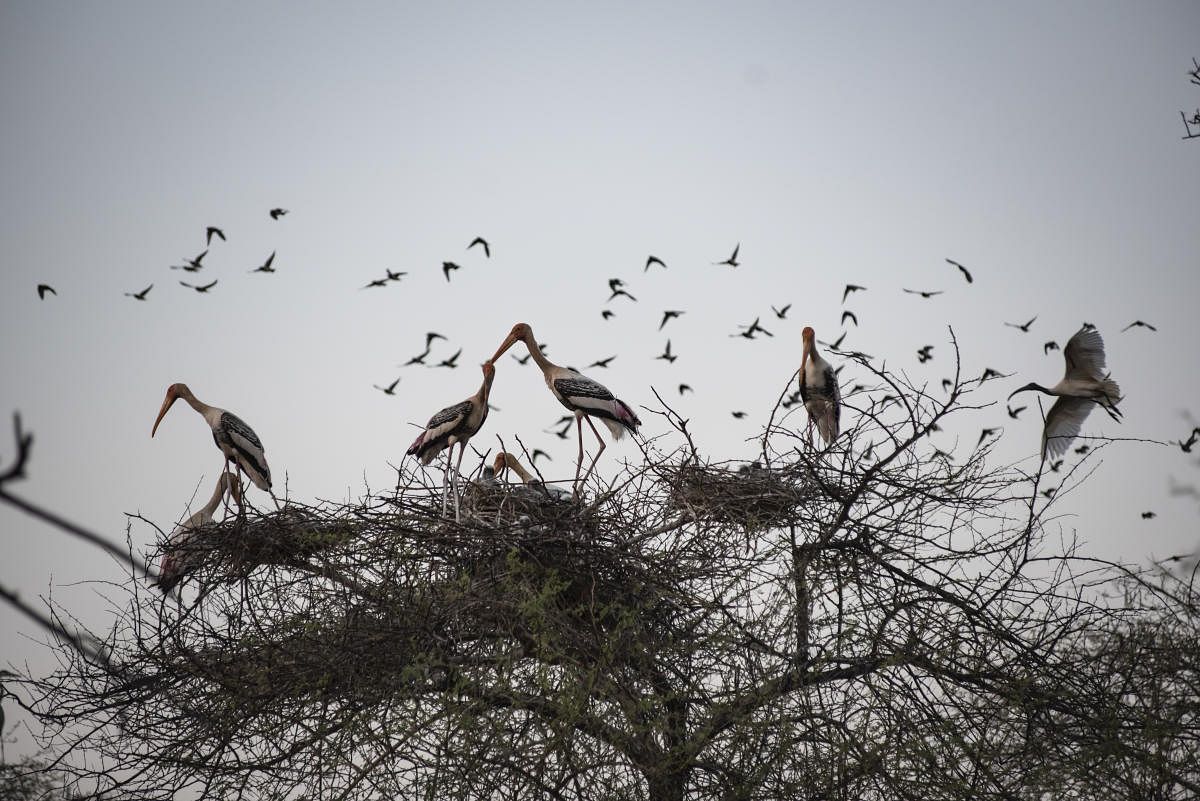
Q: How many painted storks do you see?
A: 6